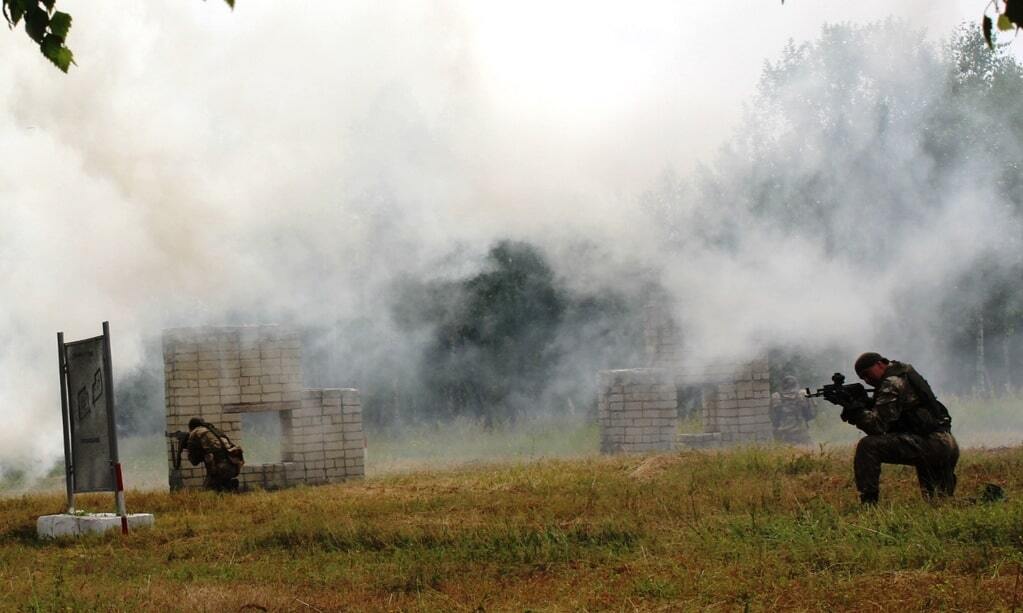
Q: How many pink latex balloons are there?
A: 0